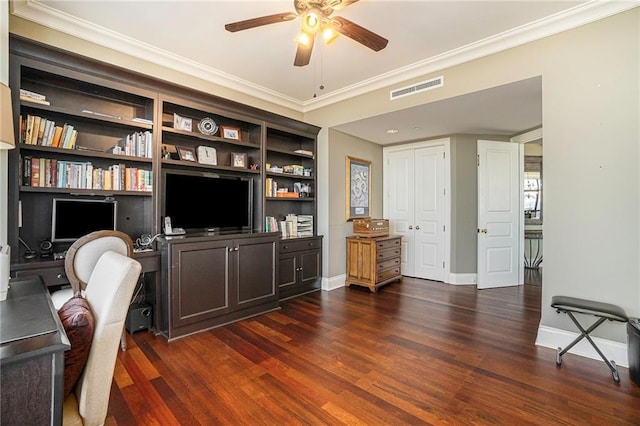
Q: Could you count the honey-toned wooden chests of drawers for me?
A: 1